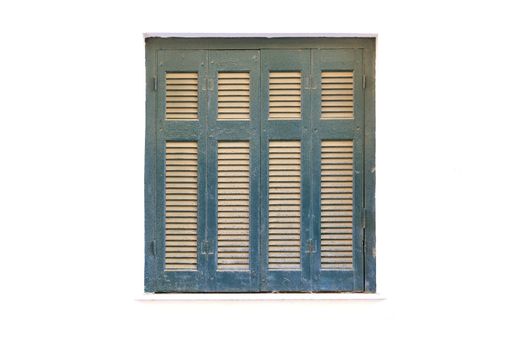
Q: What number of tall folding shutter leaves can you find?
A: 4